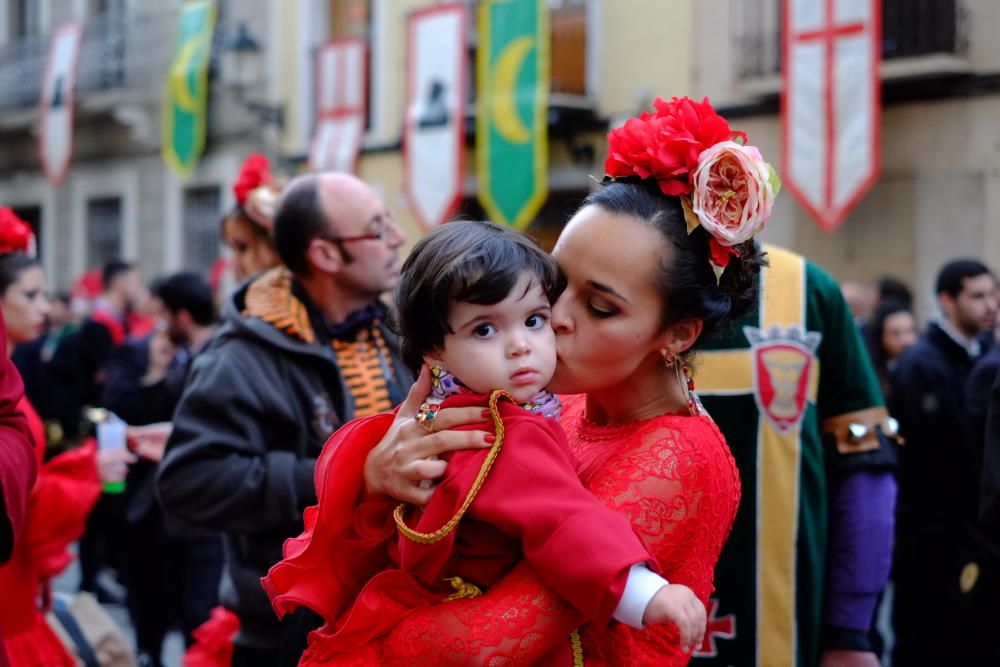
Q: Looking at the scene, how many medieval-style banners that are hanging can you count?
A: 6